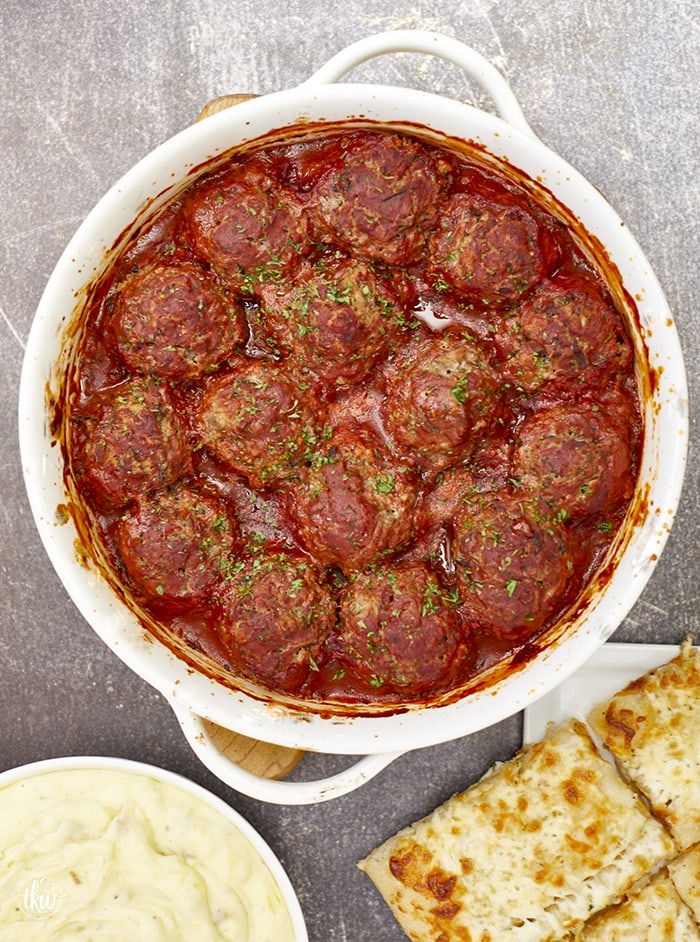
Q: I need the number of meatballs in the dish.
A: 15